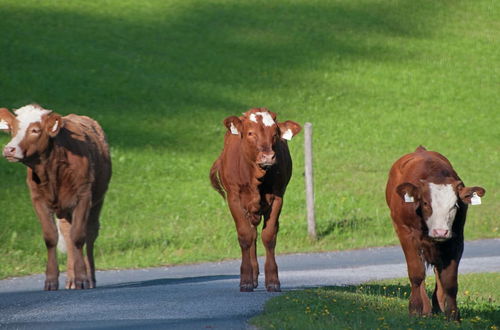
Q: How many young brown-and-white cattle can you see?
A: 3